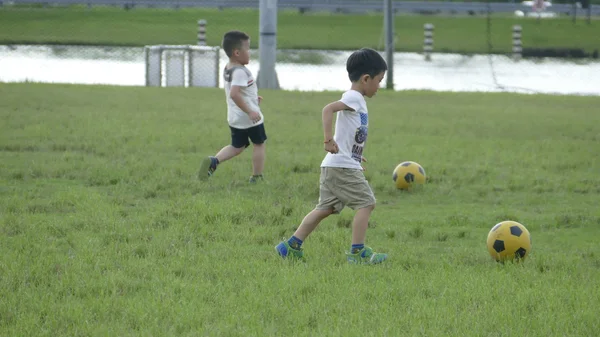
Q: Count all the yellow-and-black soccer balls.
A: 2